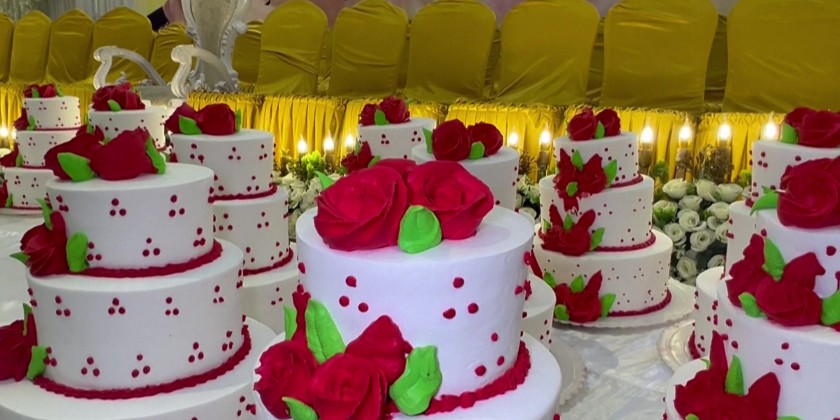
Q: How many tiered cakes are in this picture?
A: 10